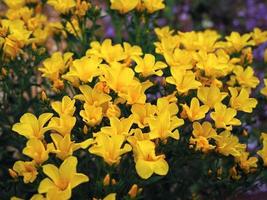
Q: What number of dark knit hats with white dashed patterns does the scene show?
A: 0